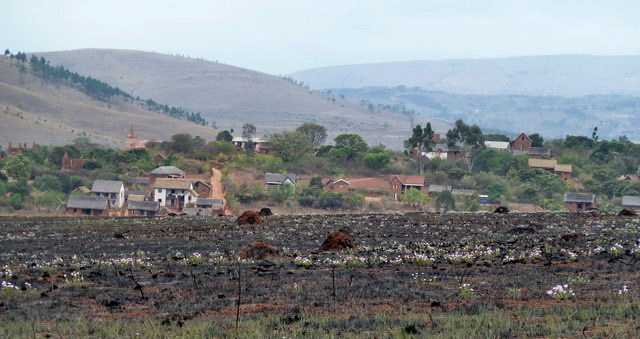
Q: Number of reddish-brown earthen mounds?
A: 3